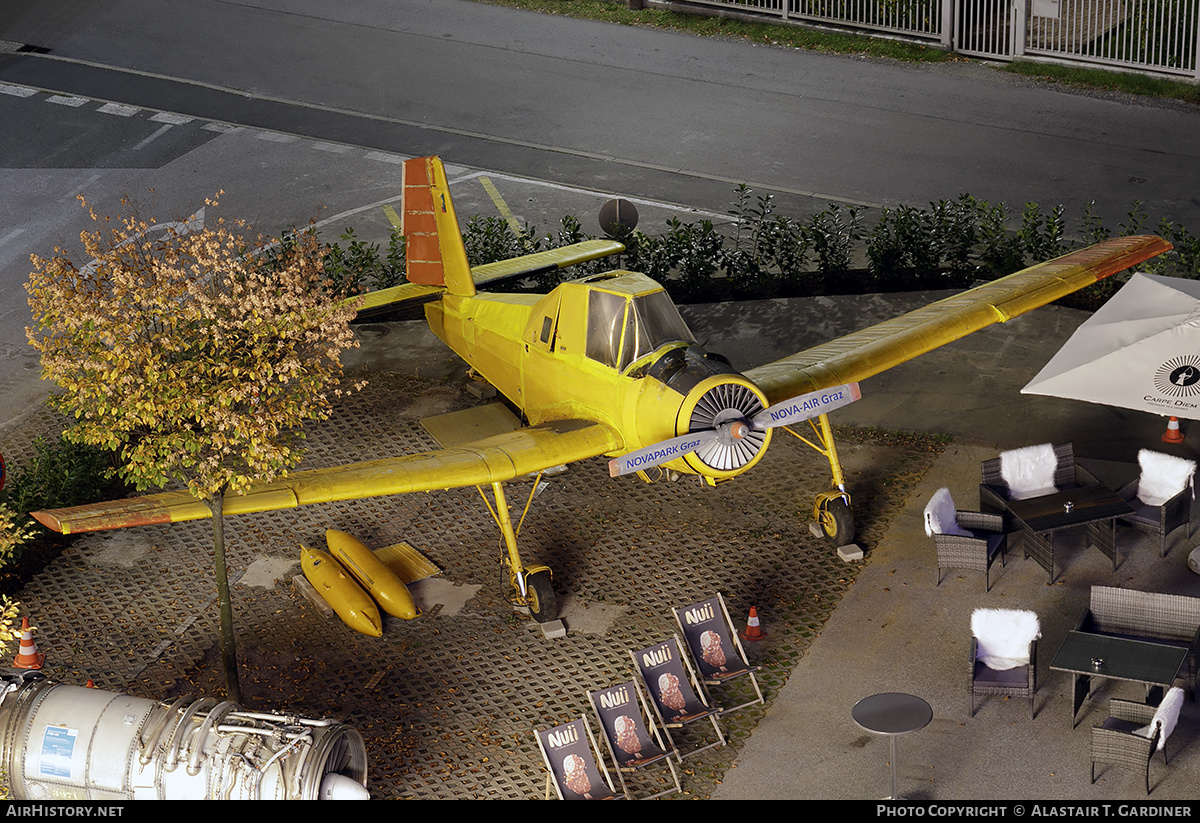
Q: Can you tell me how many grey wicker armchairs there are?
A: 4